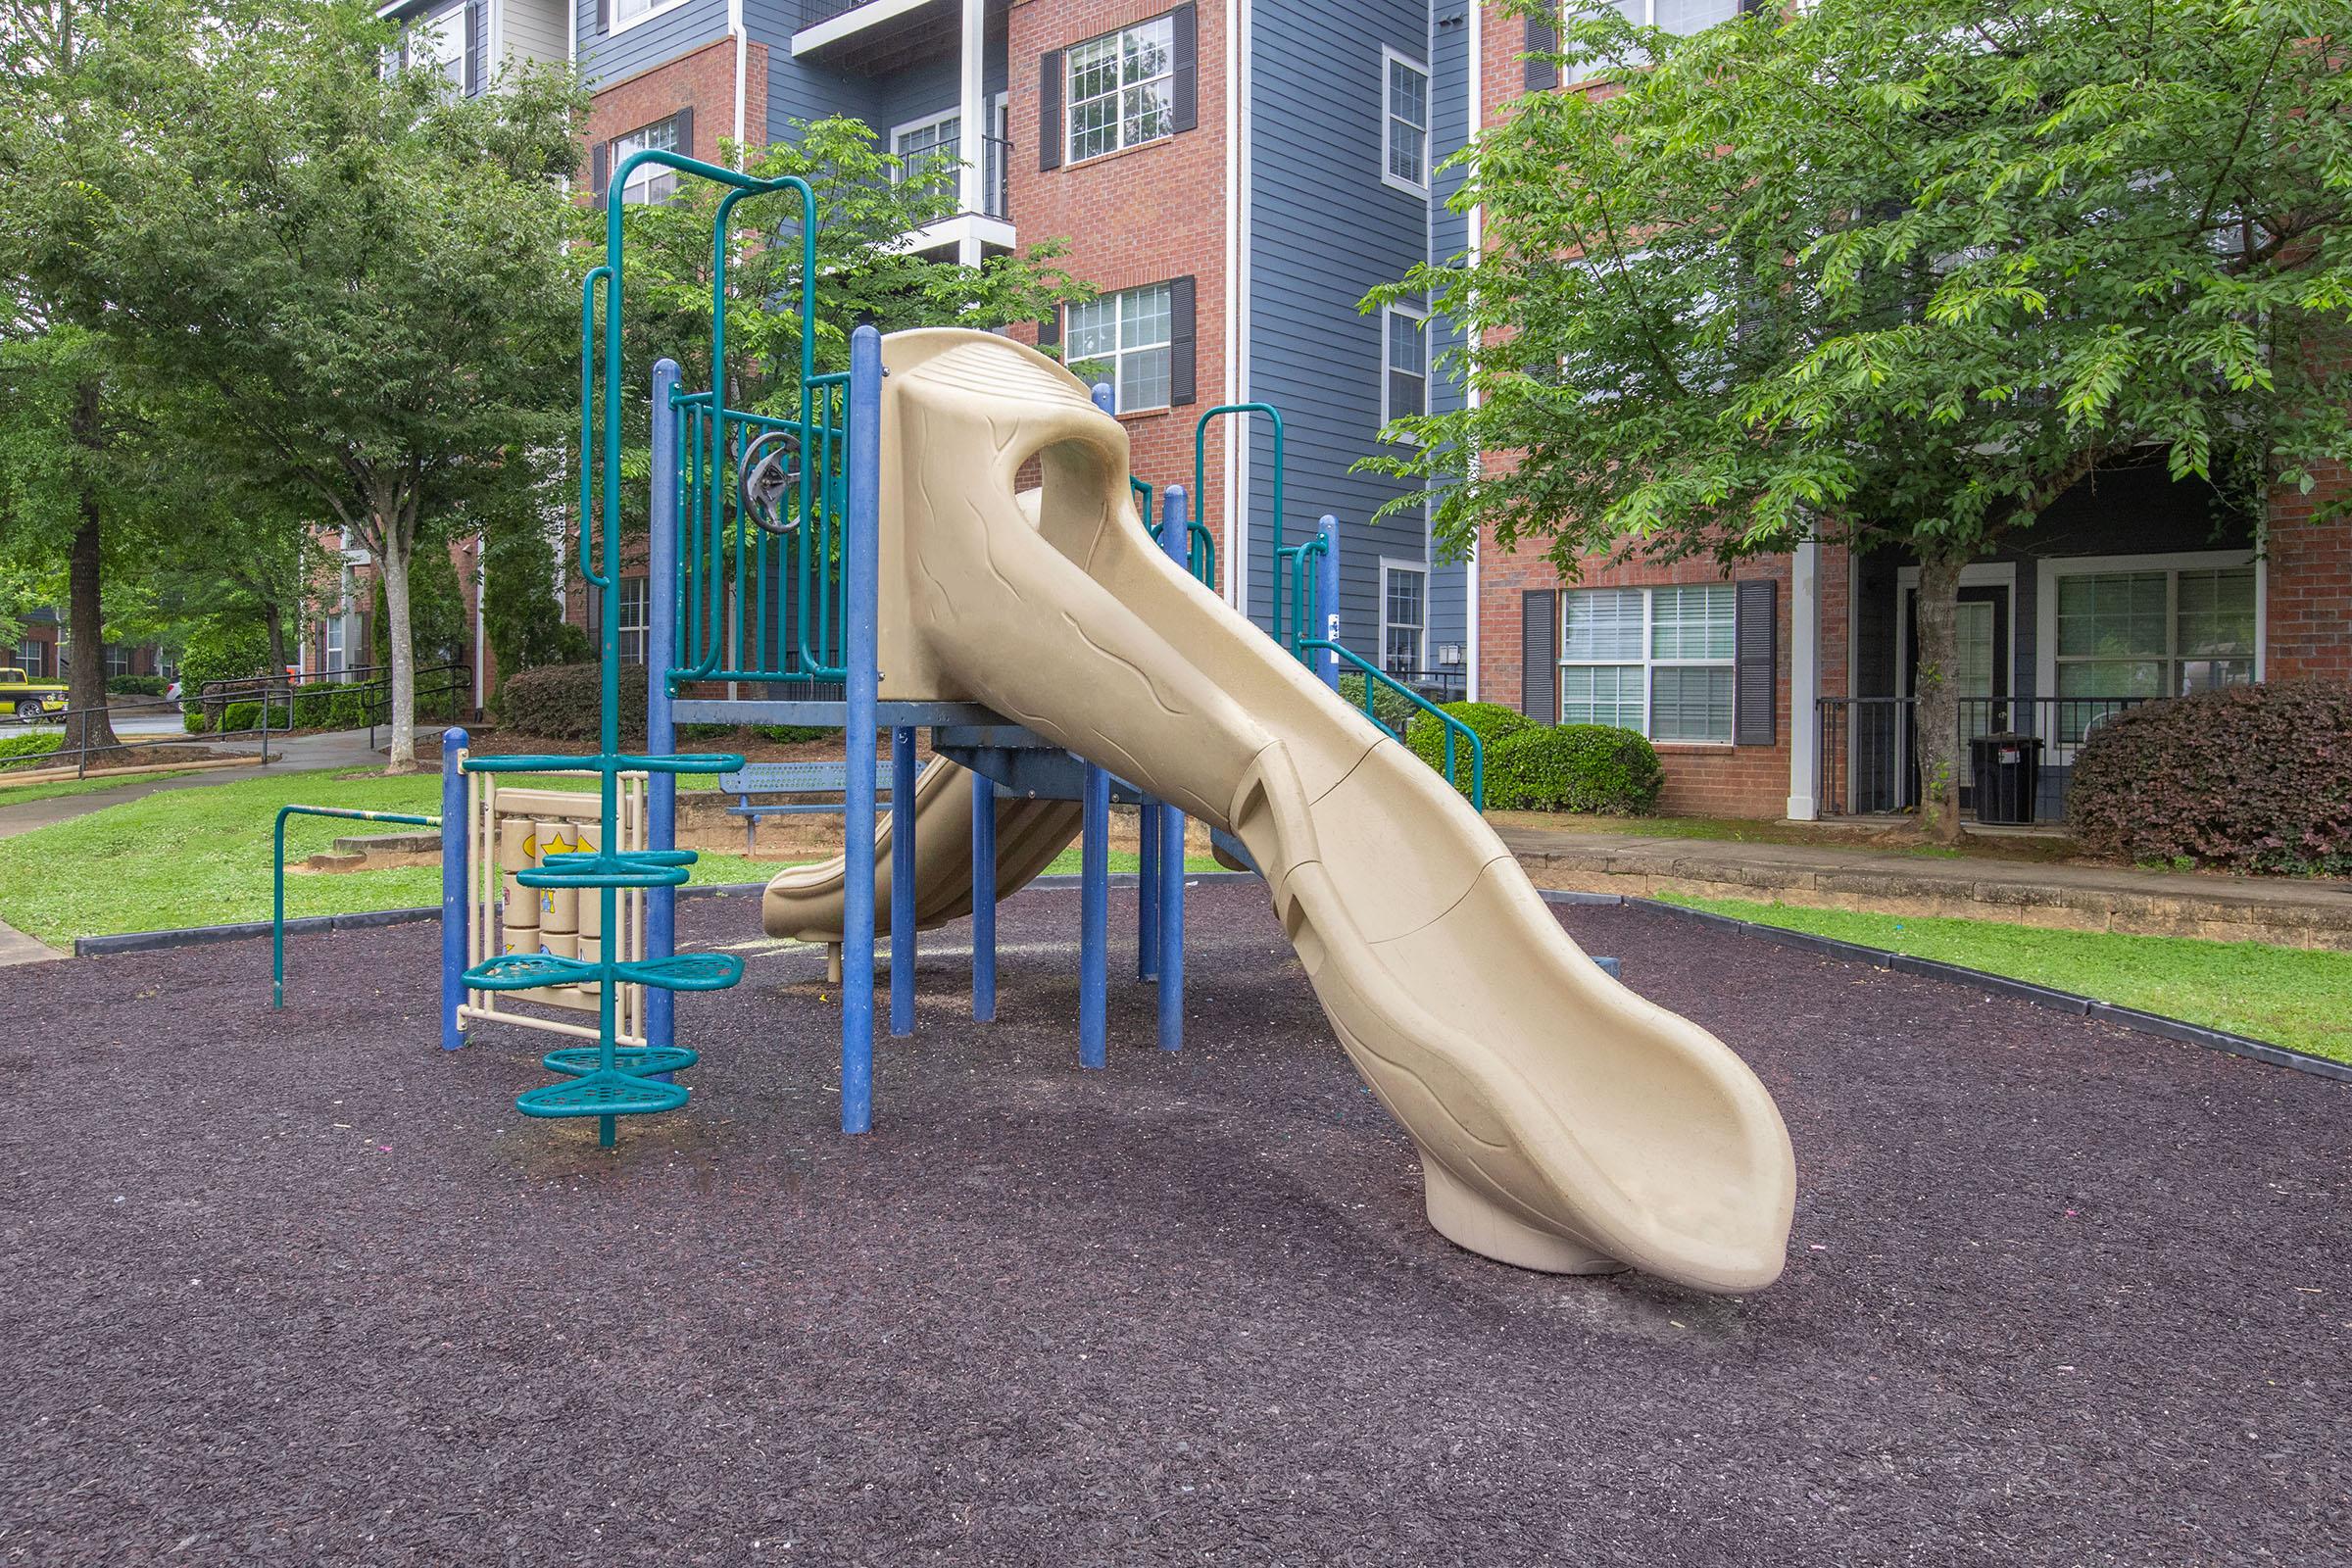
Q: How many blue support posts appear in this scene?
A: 9